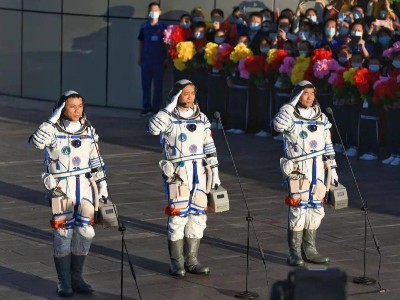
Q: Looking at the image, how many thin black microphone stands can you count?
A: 3